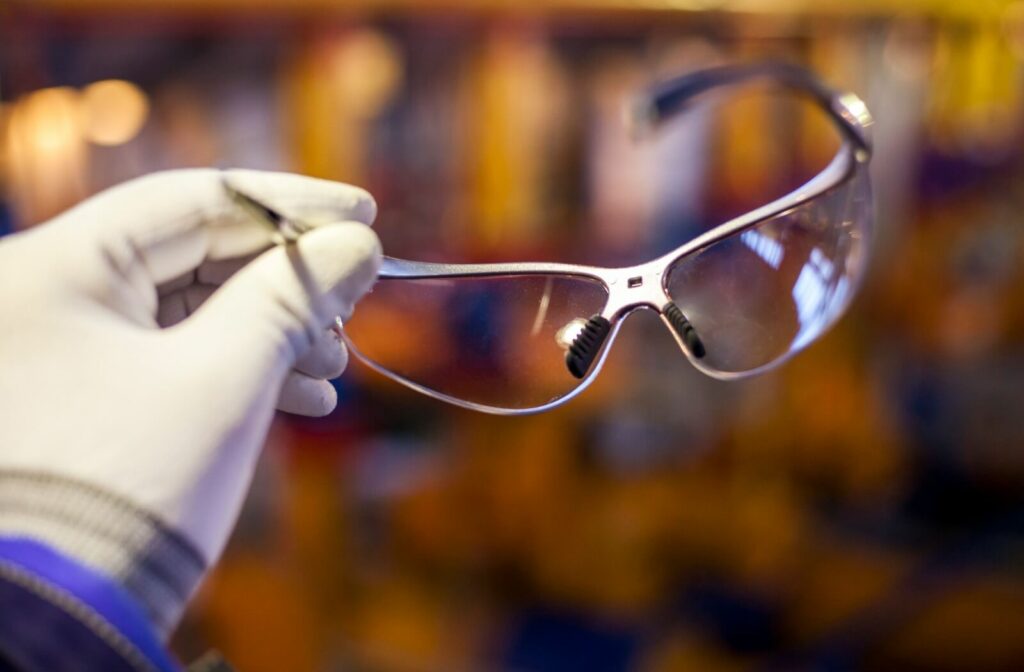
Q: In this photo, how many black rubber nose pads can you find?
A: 2